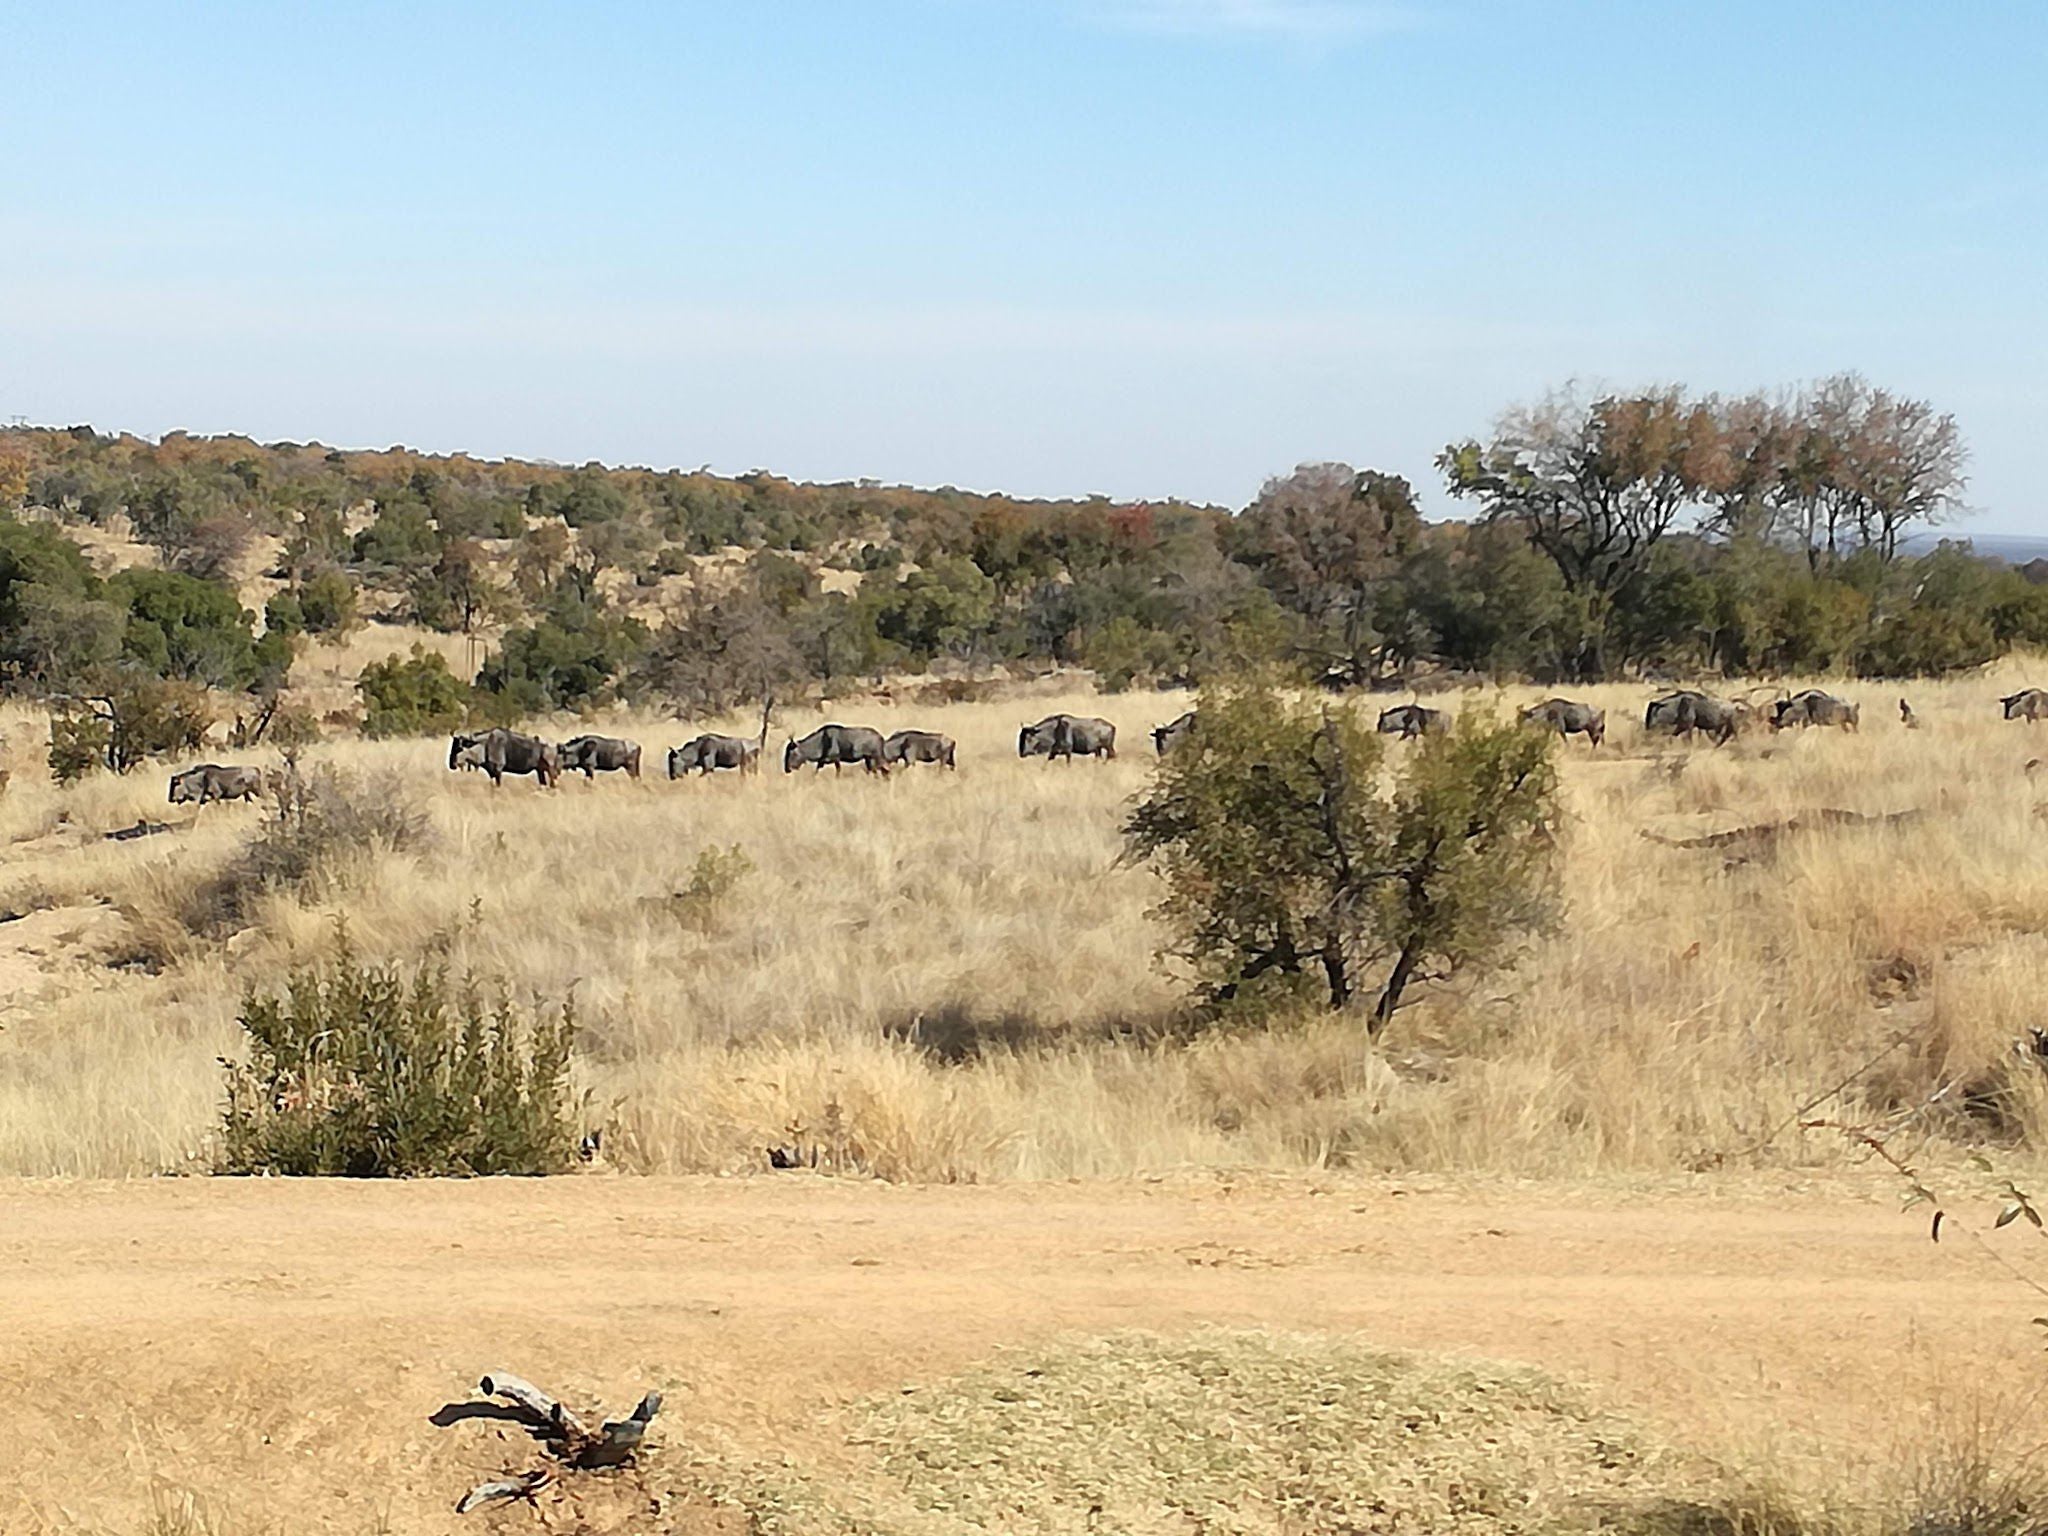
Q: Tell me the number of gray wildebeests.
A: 13